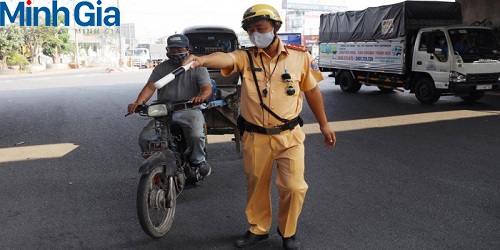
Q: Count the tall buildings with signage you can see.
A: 1